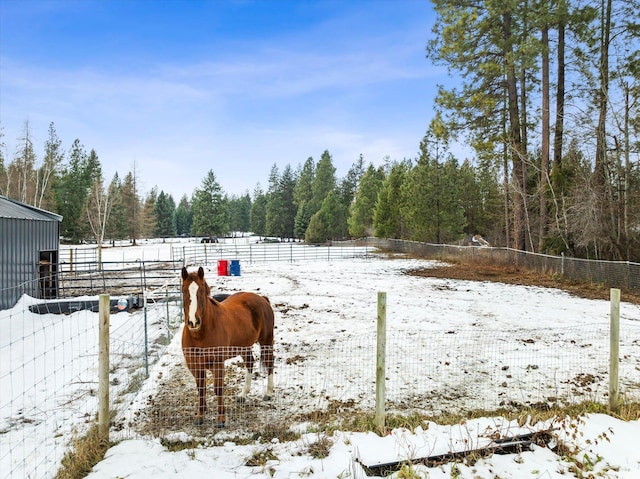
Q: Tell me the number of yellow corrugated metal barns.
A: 0